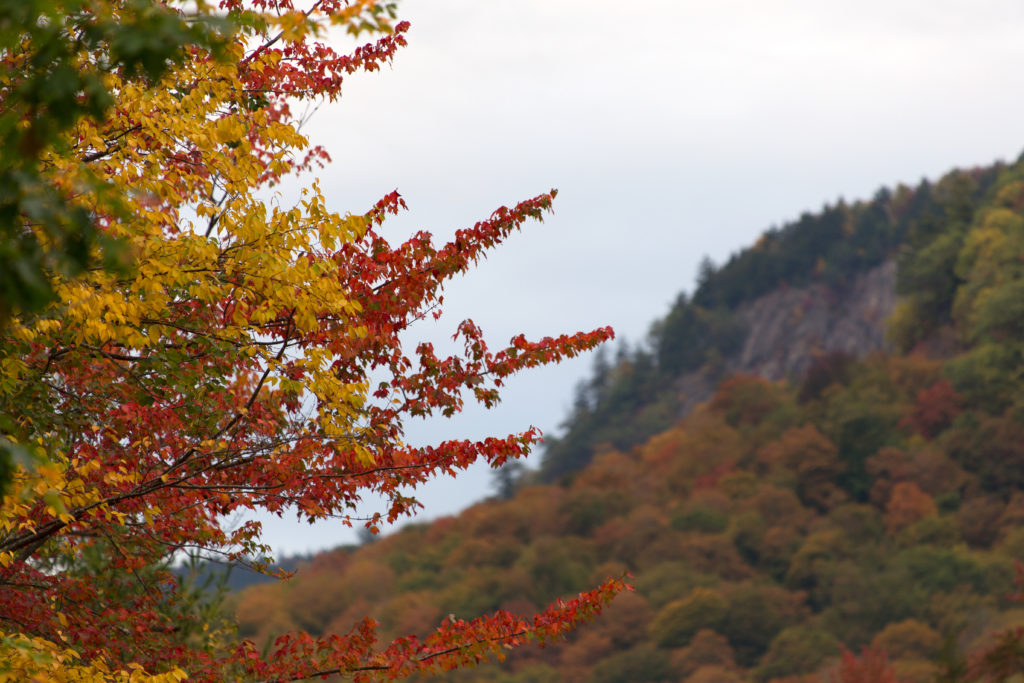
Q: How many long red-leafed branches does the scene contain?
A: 4